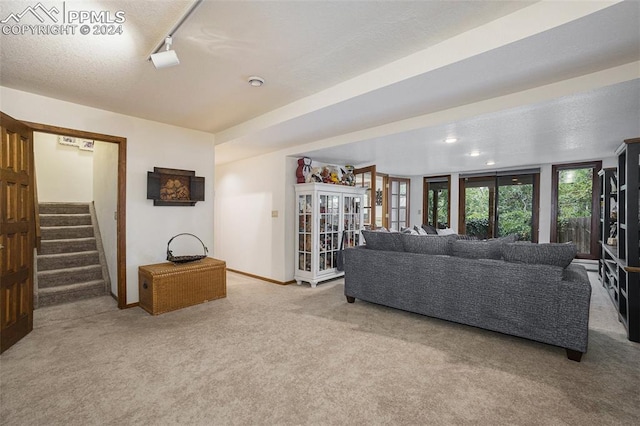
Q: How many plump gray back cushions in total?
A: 4